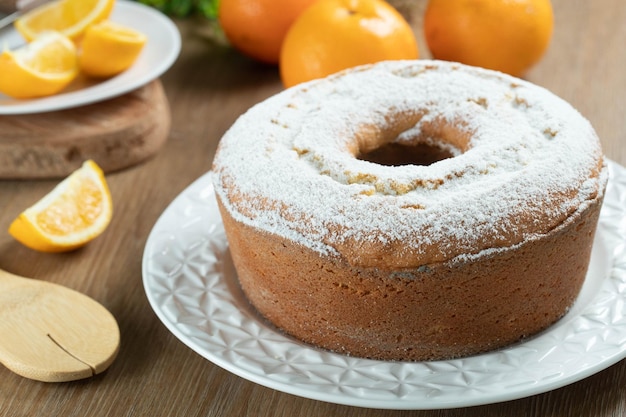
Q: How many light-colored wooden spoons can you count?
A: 1